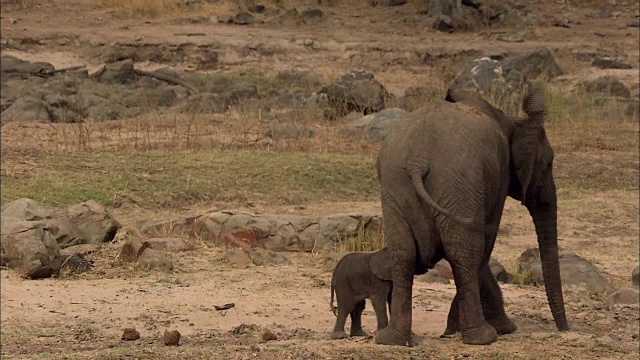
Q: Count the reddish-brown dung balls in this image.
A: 3